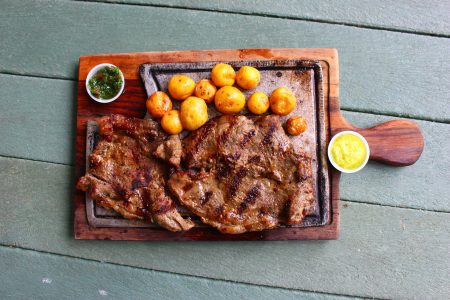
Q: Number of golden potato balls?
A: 11